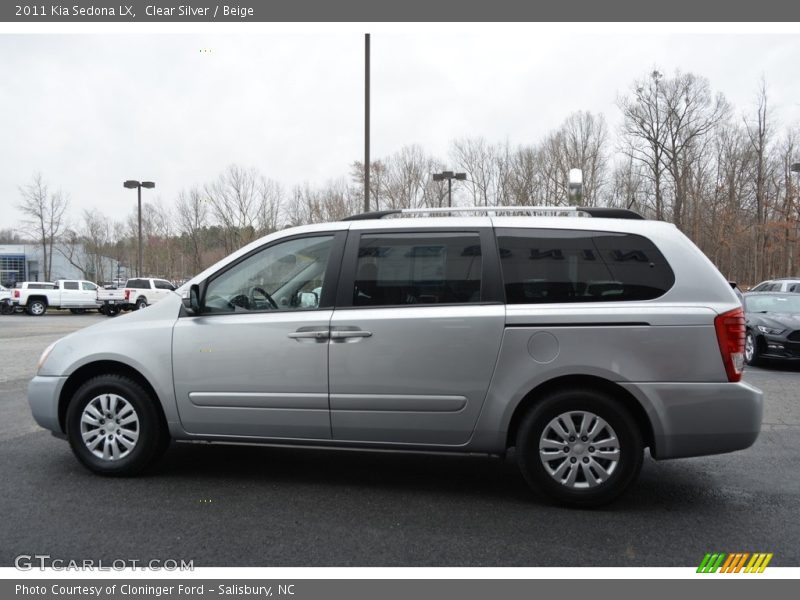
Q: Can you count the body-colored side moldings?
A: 2